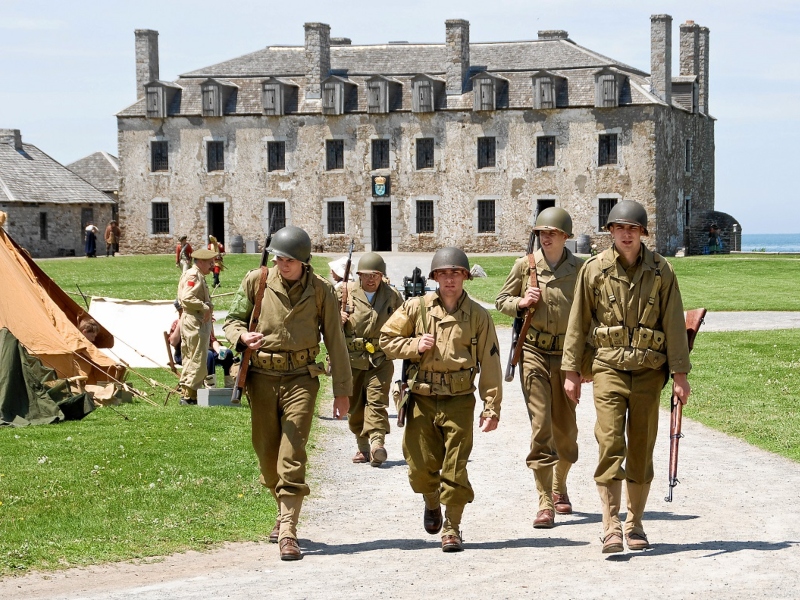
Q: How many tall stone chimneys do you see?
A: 6